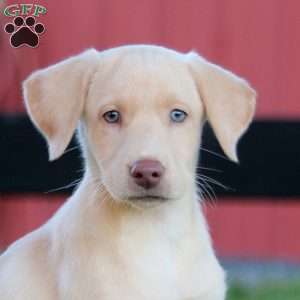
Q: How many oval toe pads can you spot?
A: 4